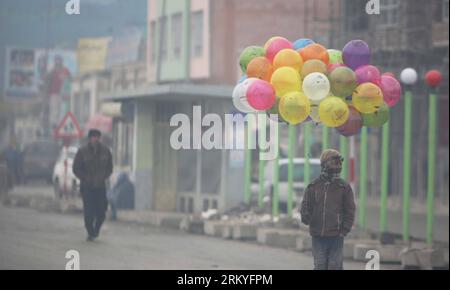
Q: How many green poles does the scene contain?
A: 11